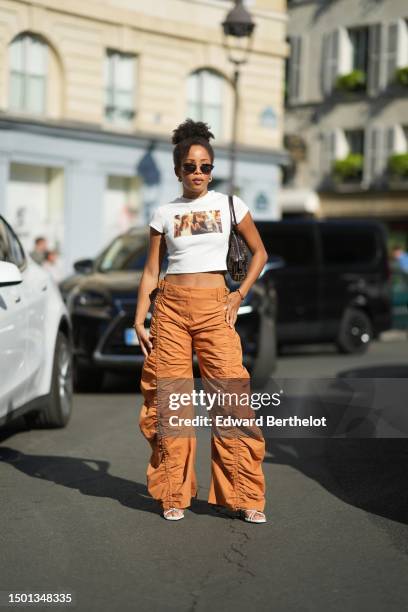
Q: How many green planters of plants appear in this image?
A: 4